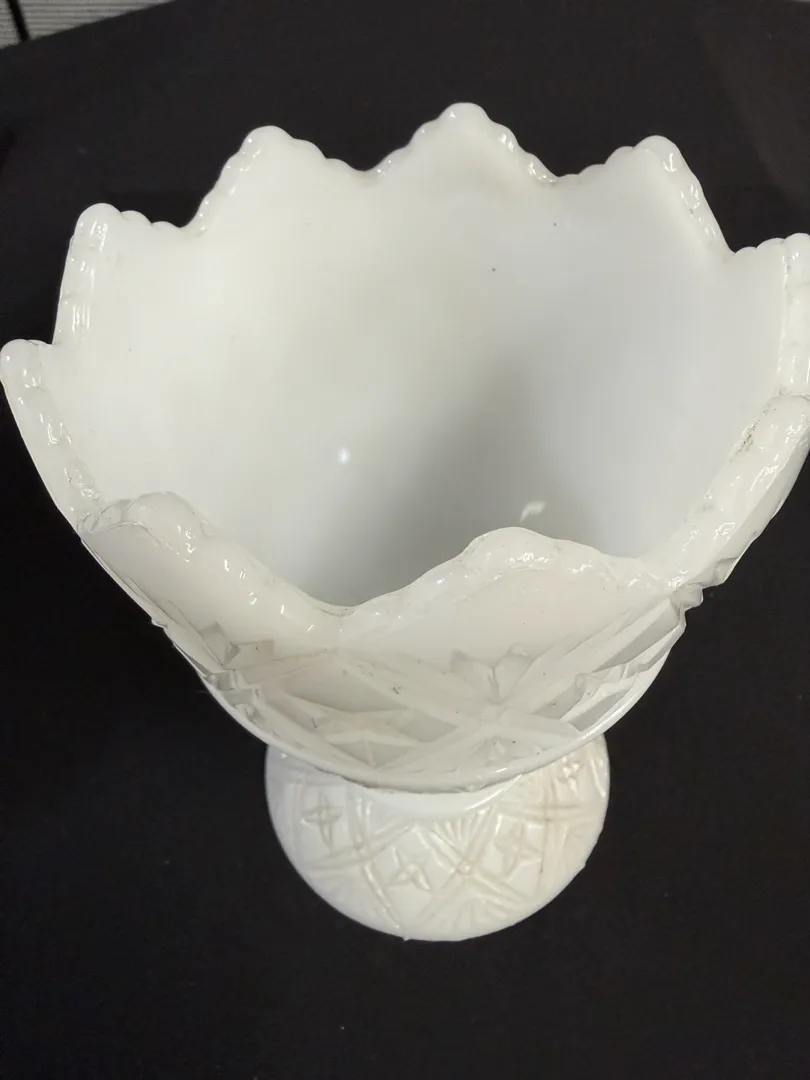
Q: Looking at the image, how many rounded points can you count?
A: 9